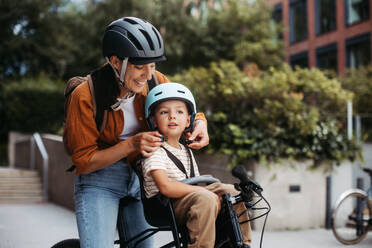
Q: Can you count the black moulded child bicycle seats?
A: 1